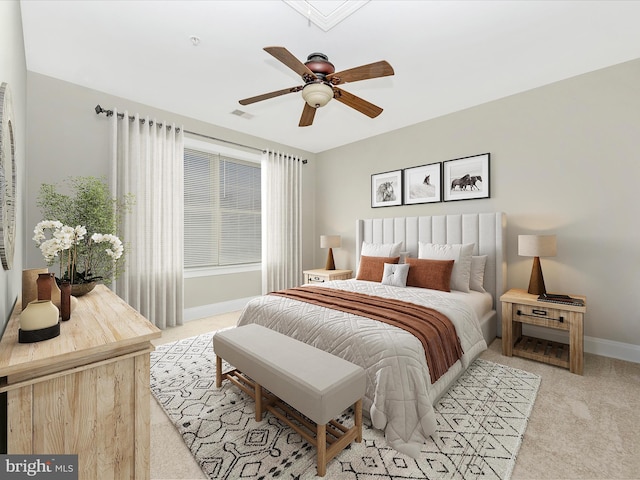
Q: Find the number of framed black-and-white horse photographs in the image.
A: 3